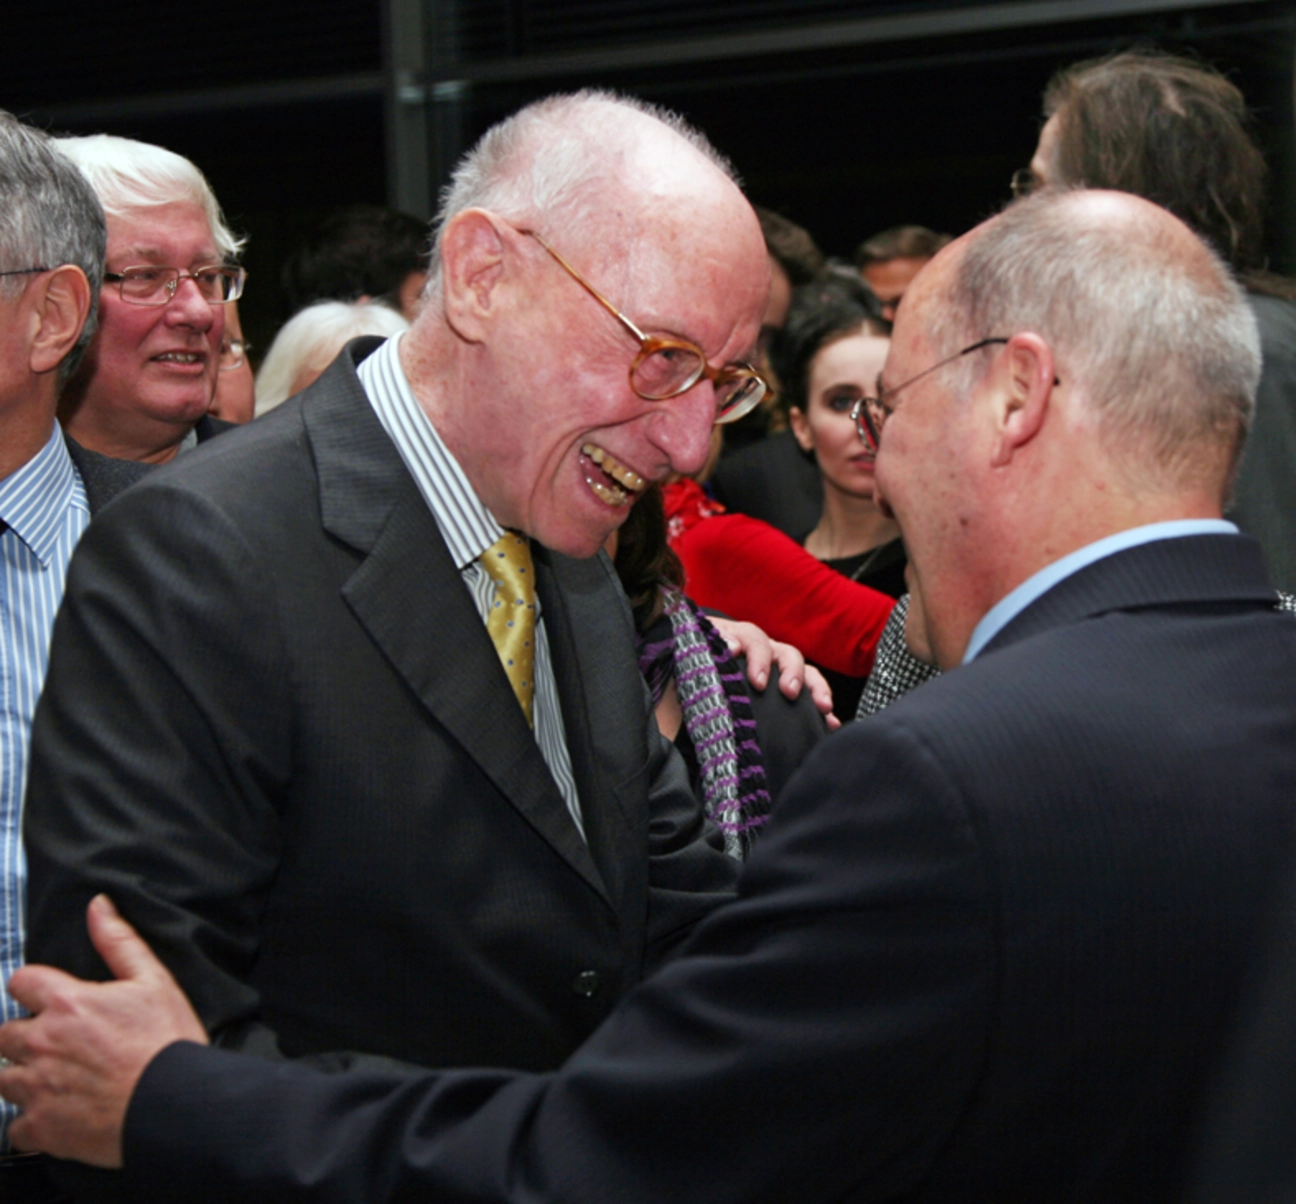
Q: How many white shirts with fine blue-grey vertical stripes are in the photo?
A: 1